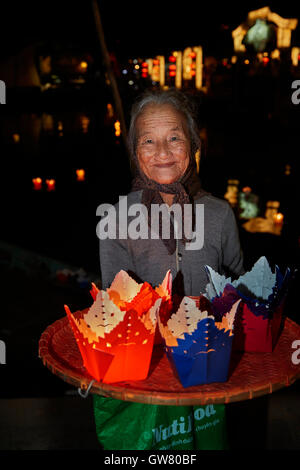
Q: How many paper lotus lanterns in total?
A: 4